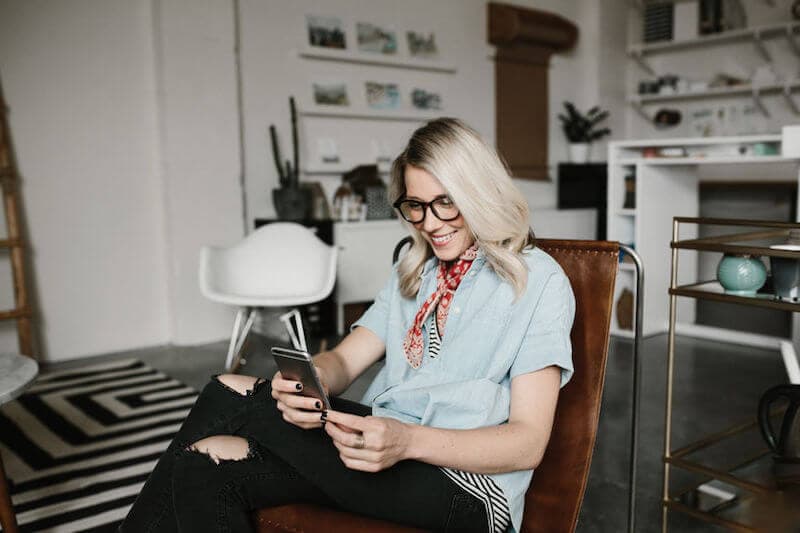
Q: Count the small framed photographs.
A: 6